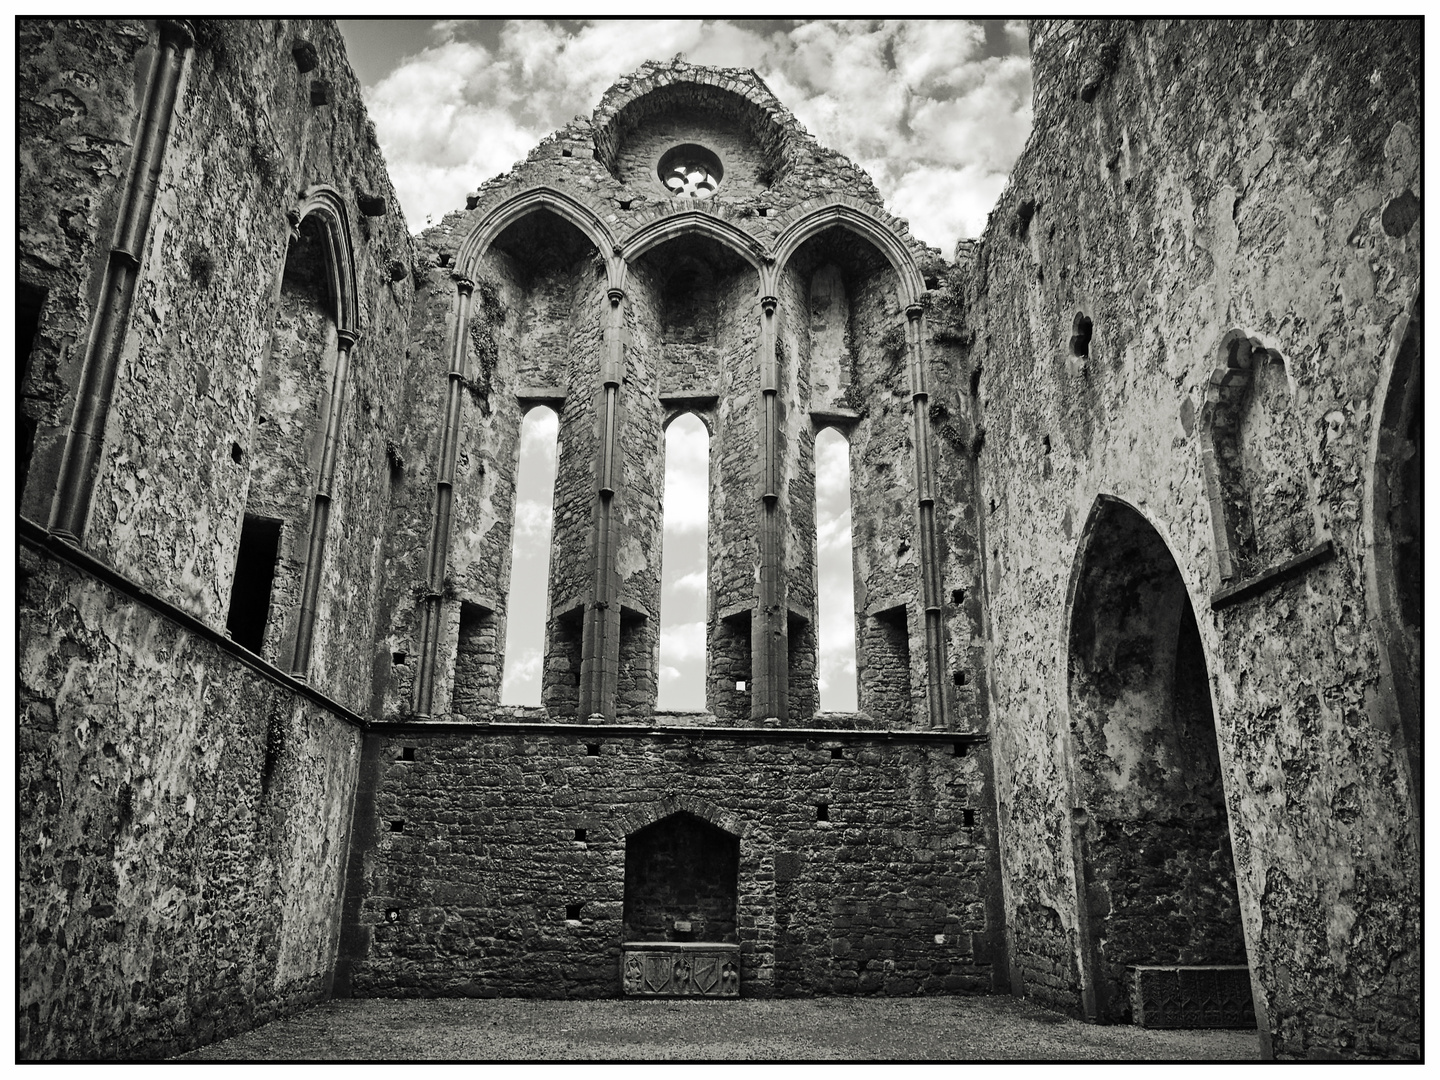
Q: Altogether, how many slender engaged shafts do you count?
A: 6